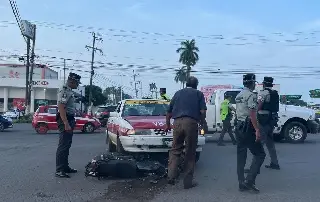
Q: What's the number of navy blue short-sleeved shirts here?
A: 1